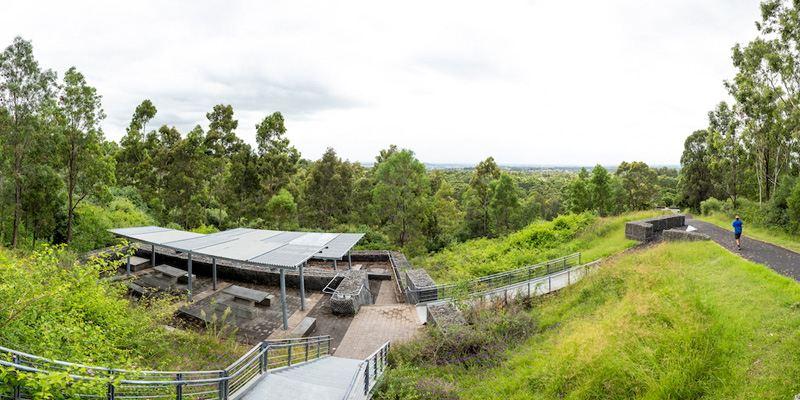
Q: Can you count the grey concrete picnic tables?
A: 2